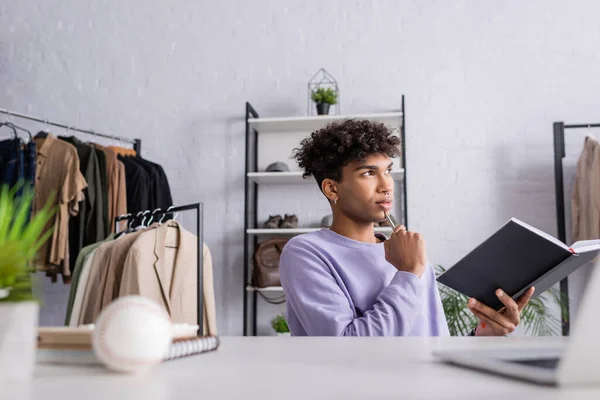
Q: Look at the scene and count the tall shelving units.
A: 1